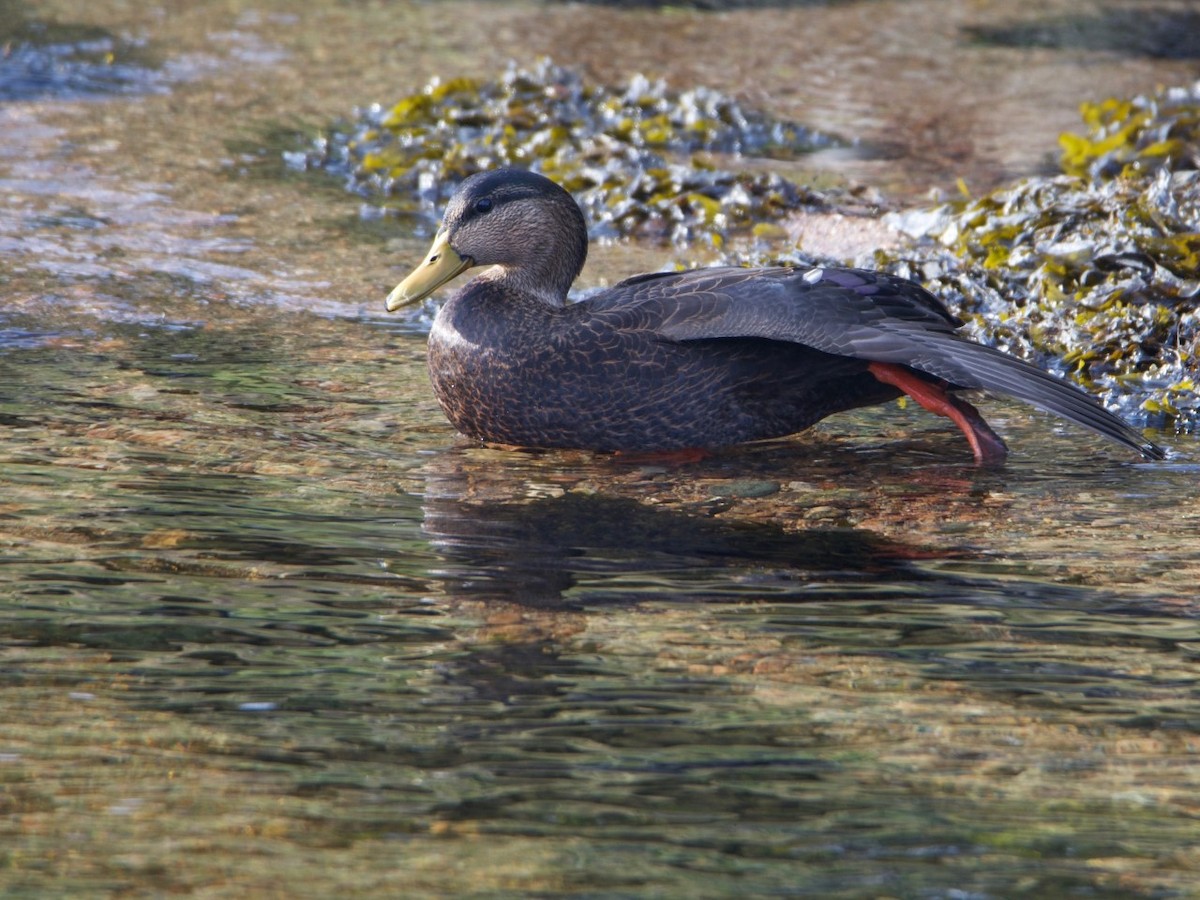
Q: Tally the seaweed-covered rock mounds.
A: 2